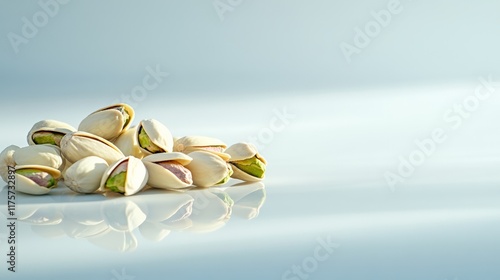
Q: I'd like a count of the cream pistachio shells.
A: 14